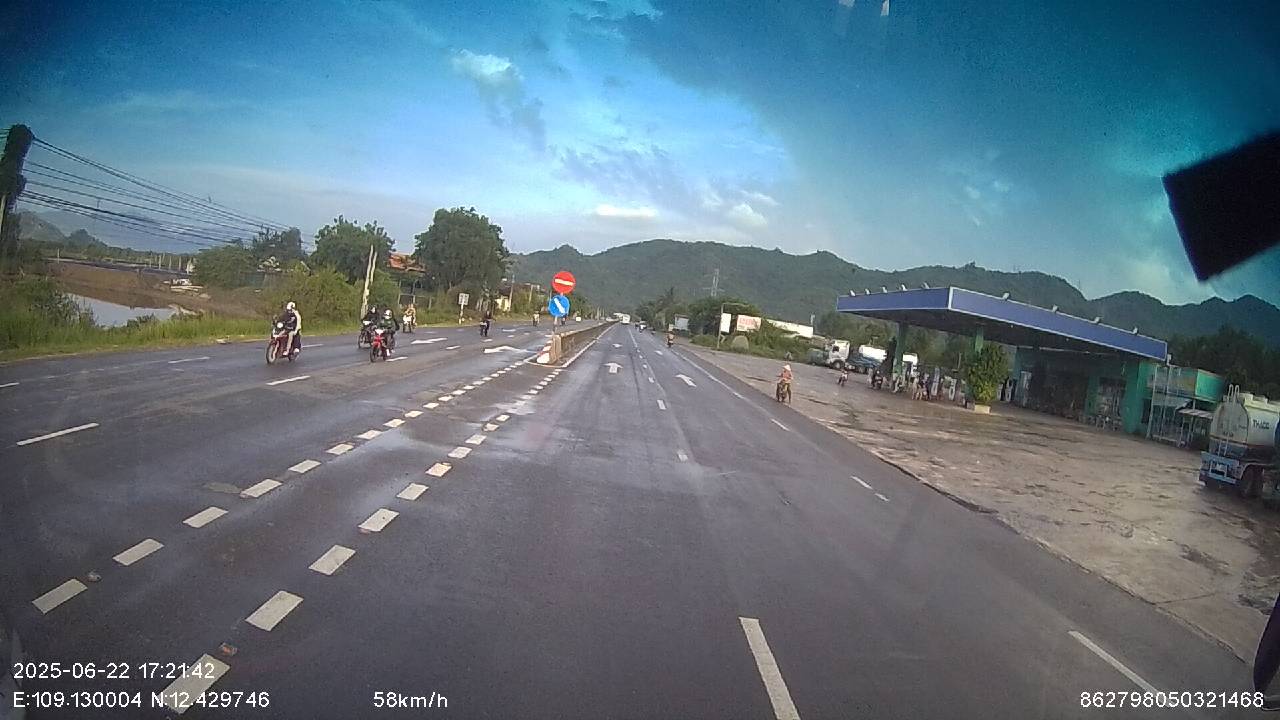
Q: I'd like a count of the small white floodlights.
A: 9